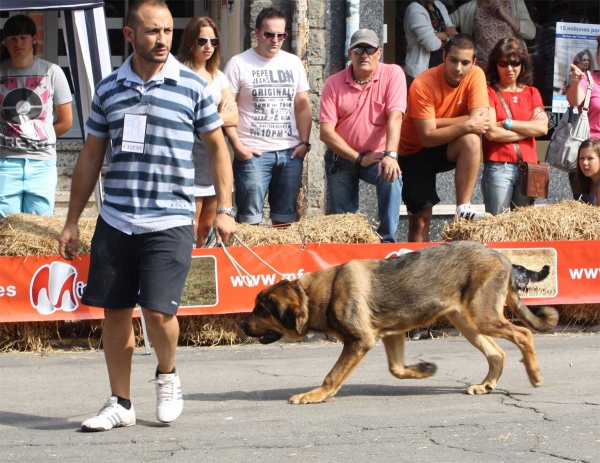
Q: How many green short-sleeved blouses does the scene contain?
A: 0